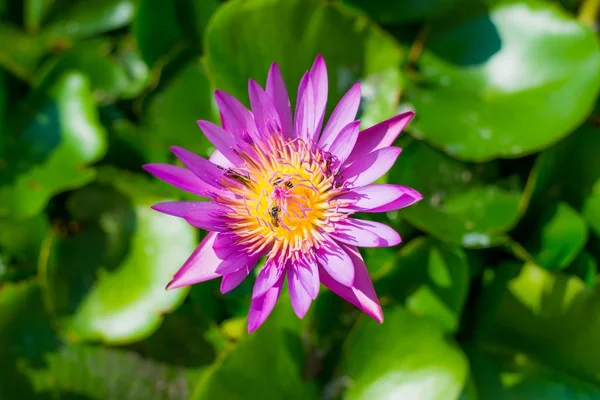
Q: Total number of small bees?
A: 2